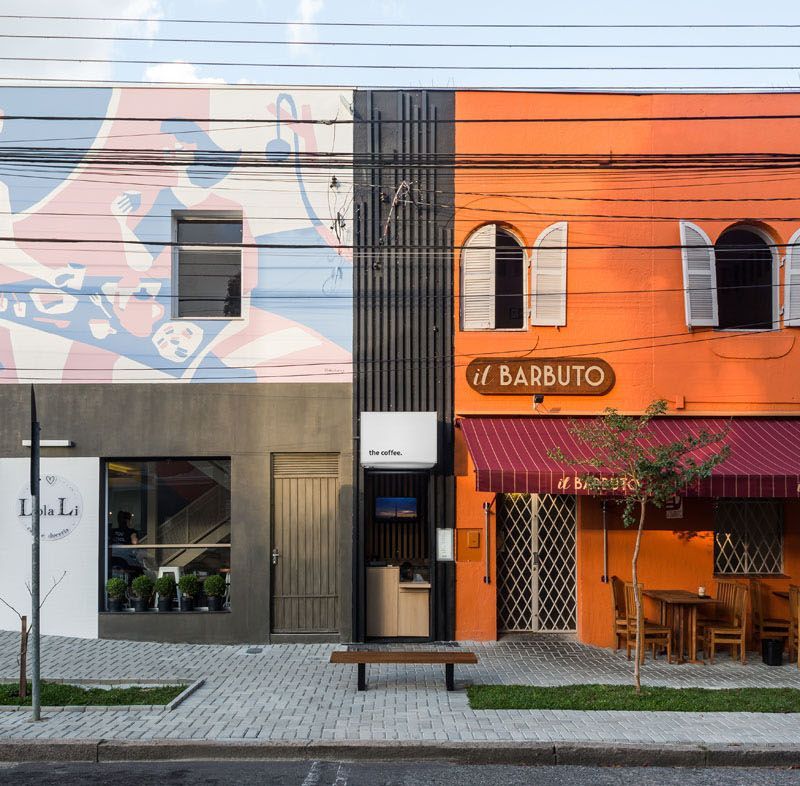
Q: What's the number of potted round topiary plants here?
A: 5